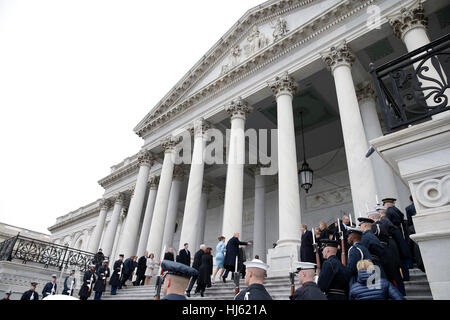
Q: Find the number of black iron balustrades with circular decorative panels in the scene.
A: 2